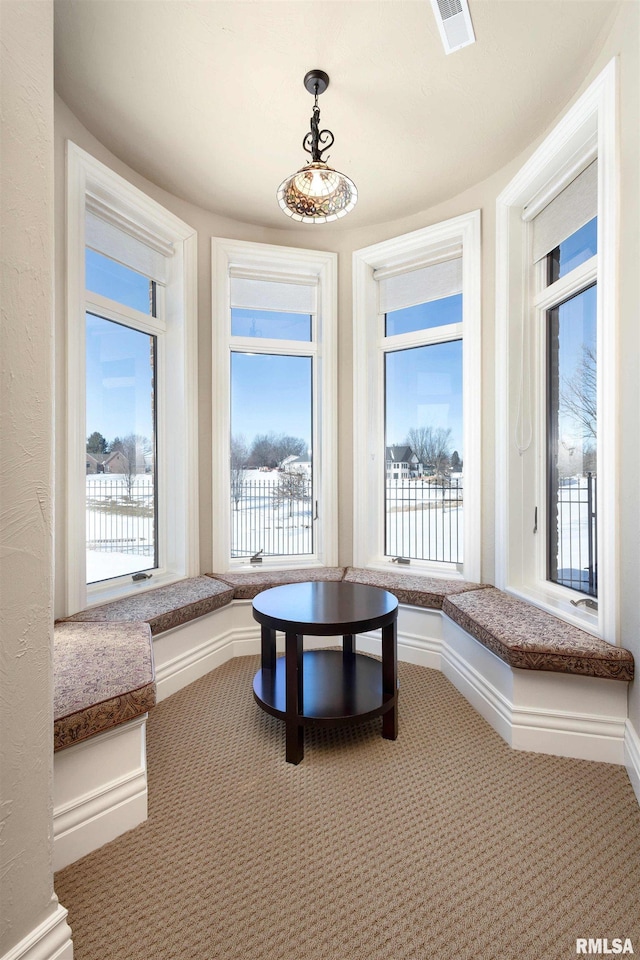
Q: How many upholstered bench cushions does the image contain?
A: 5